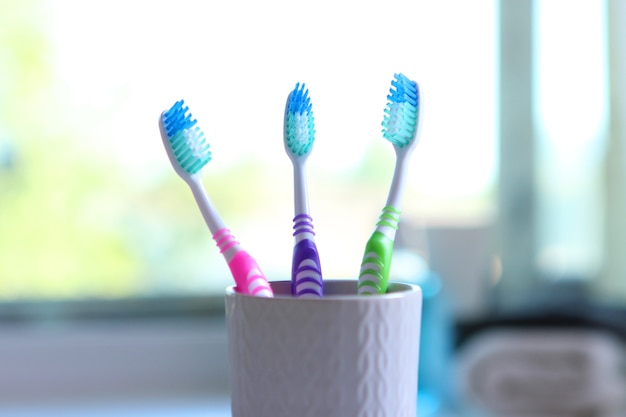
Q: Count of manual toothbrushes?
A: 3